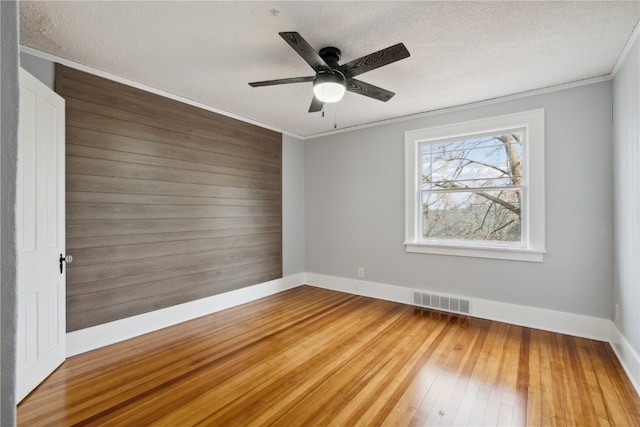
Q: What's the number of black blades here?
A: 5